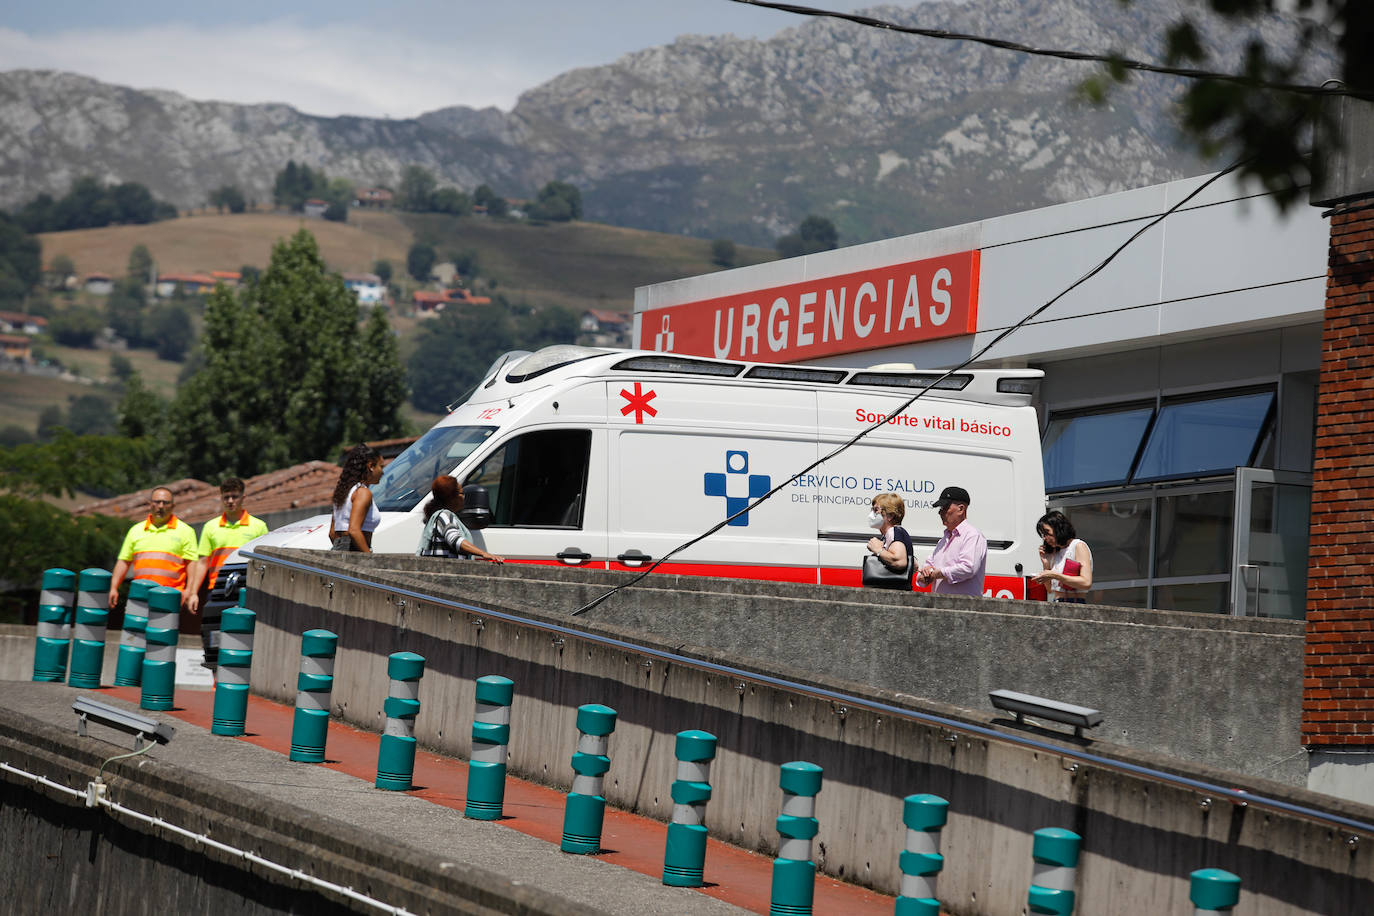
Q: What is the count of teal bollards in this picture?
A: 14